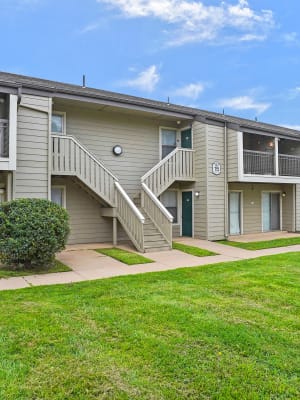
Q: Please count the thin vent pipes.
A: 4